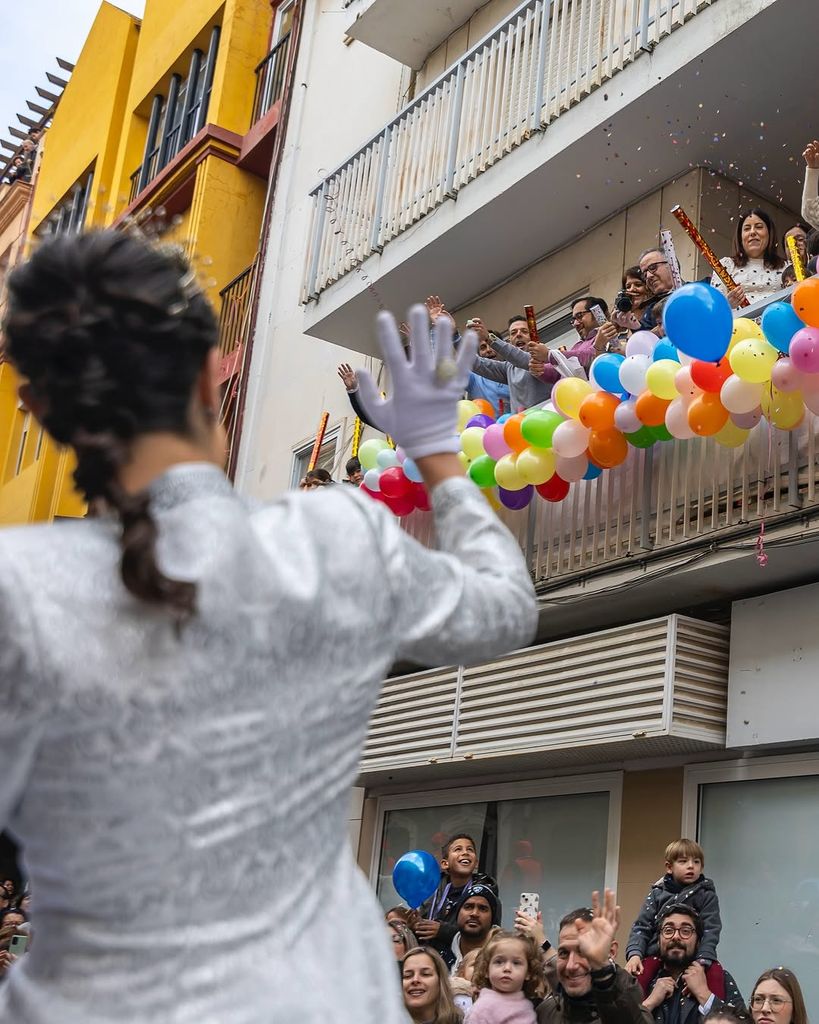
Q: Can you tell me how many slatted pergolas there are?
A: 1